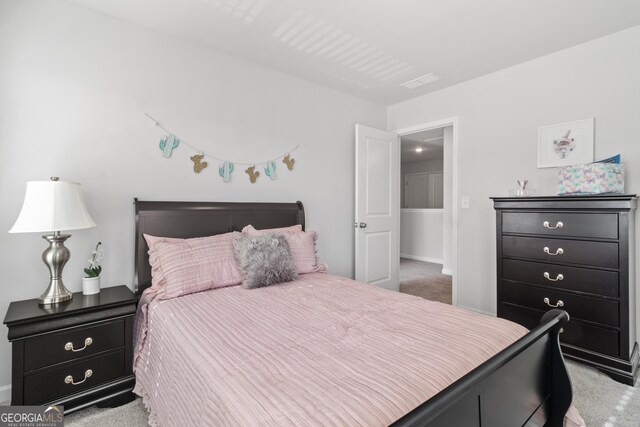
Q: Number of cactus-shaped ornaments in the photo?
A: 6